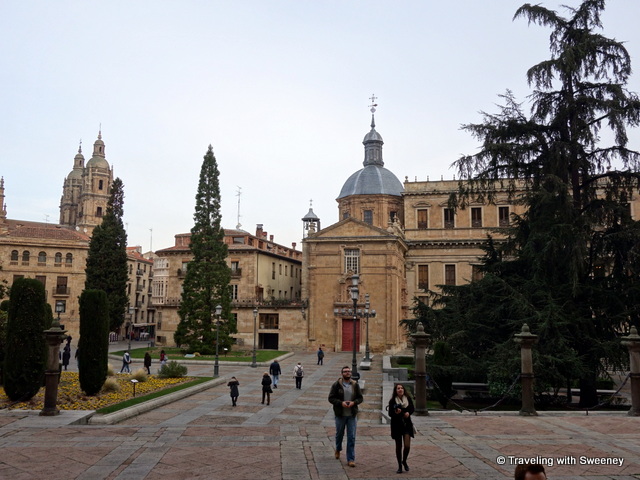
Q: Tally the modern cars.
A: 0